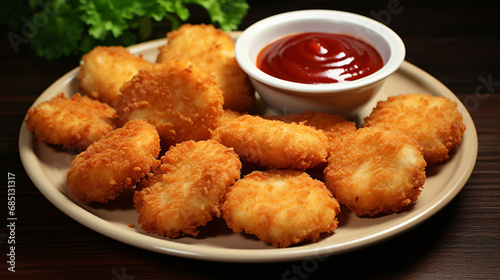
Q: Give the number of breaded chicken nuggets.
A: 11